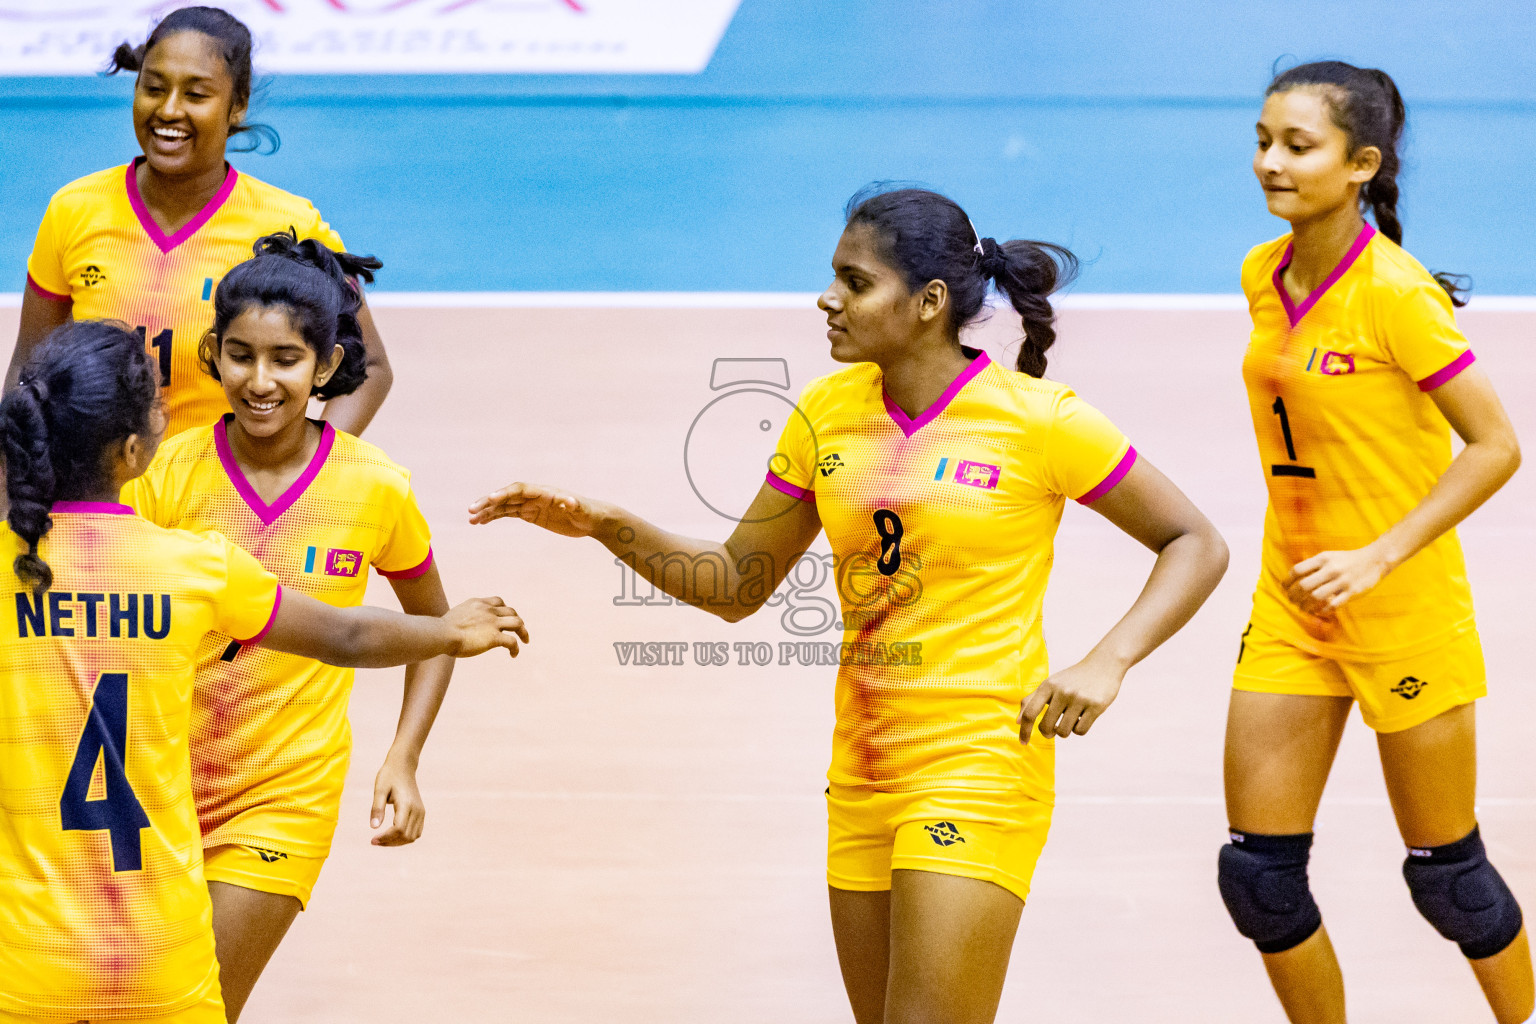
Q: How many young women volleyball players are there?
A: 5